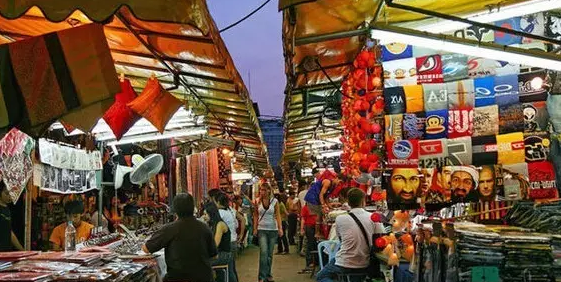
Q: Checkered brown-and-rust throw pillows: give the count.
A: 0